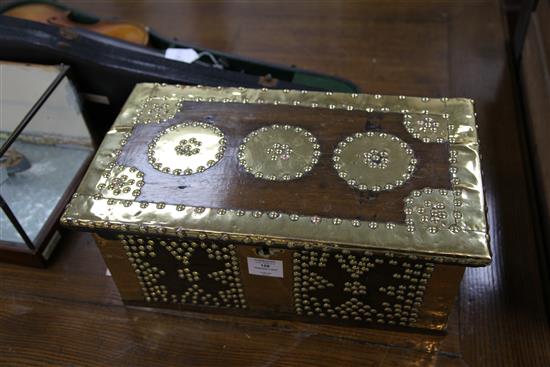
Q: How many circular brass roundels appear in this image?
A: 3